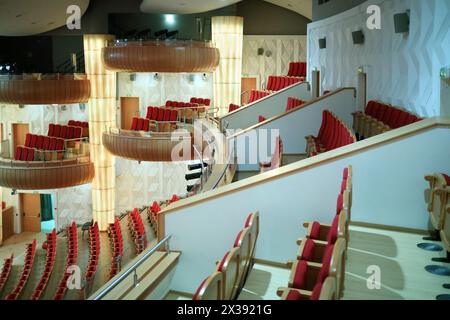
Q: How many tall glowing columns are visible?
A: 2